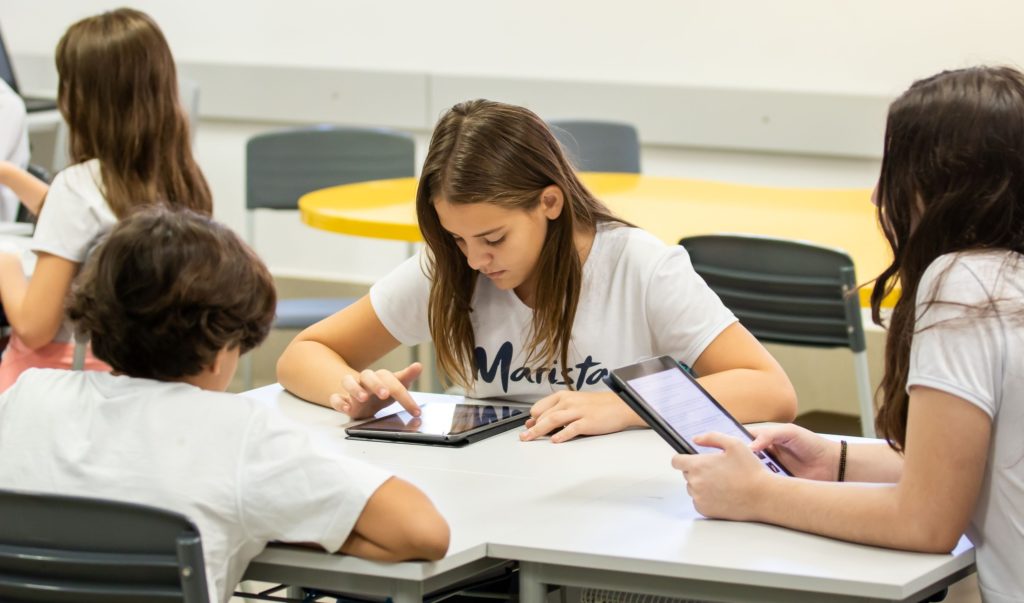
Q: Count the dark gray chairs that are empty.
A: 3